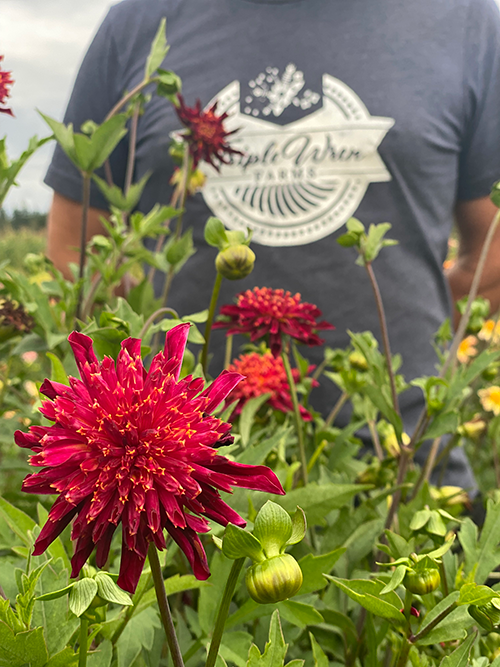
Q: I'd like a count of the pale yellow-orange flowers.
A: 3